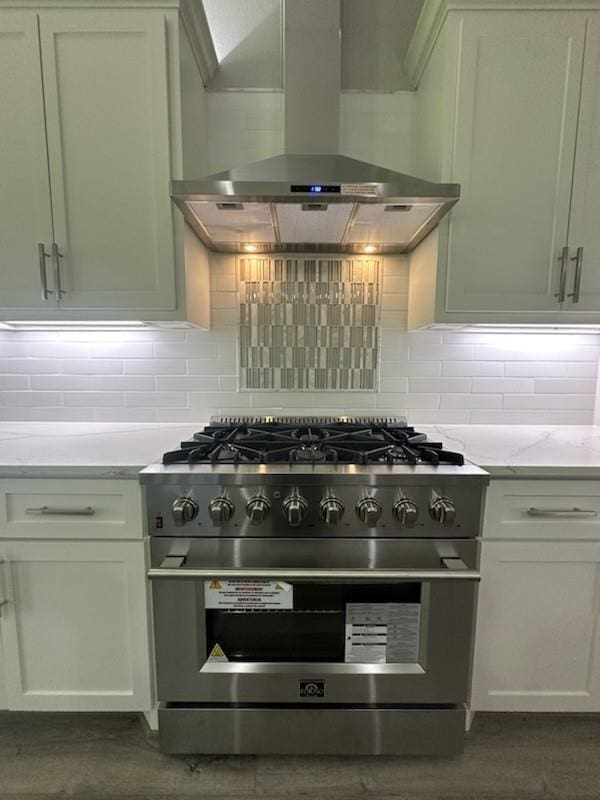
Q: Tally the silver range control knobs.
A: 8